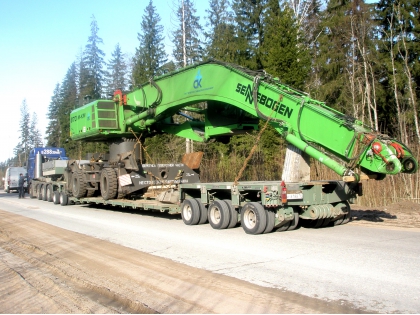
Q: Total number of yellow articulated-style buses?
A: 0